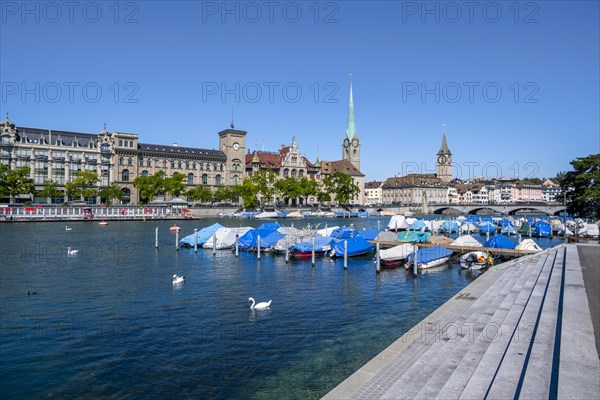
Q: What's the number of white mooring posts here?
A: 11